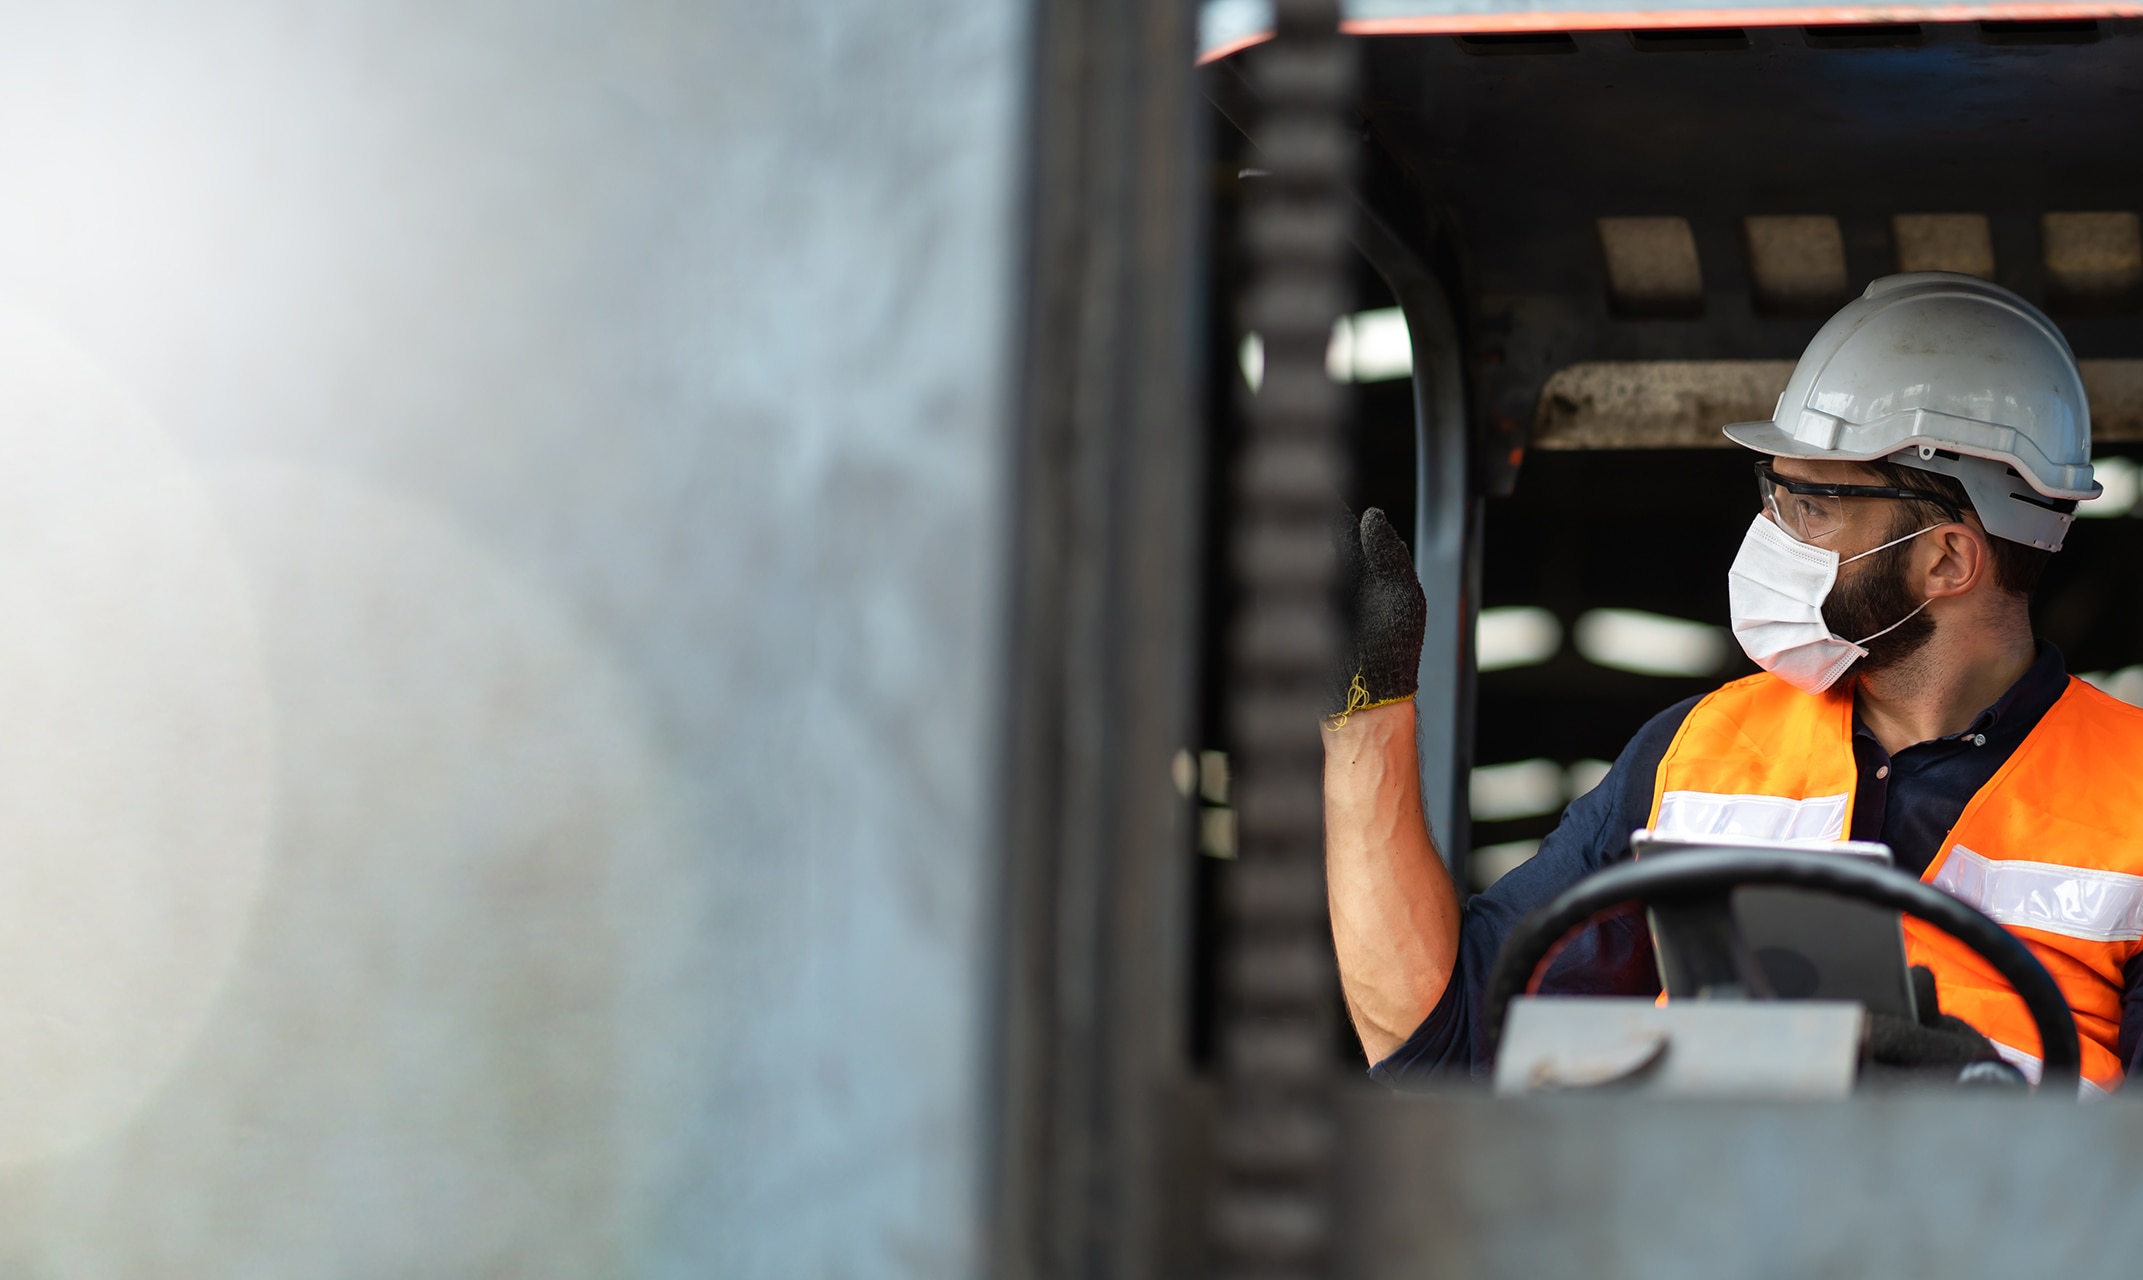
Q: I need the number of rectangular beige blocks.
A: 4